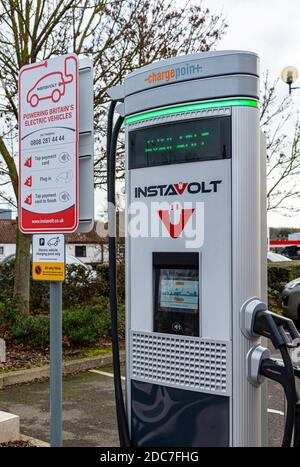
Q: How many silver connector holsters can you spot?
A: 2